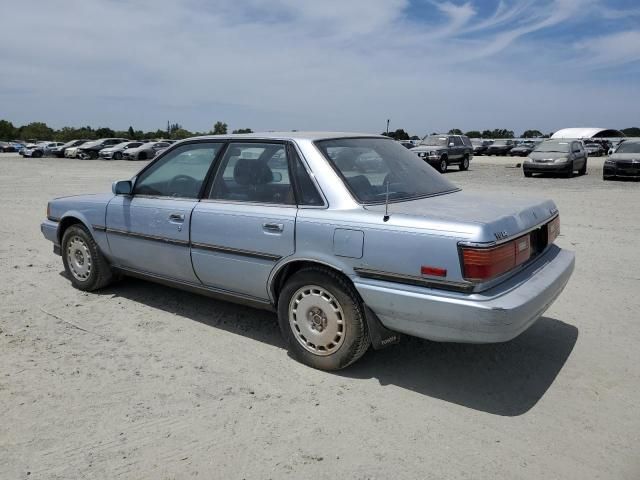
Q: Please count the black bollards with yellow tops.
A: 0